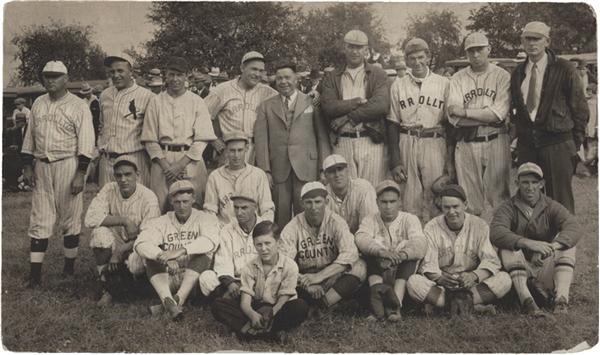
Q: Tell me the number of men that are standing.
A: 9